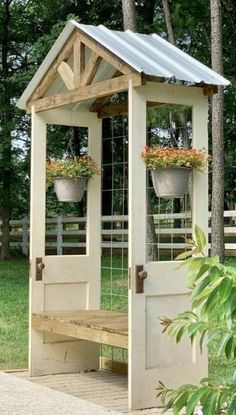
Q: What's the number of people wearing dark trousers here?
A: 0